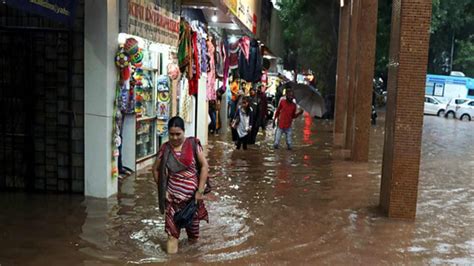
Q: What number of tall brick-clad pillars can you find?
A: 4